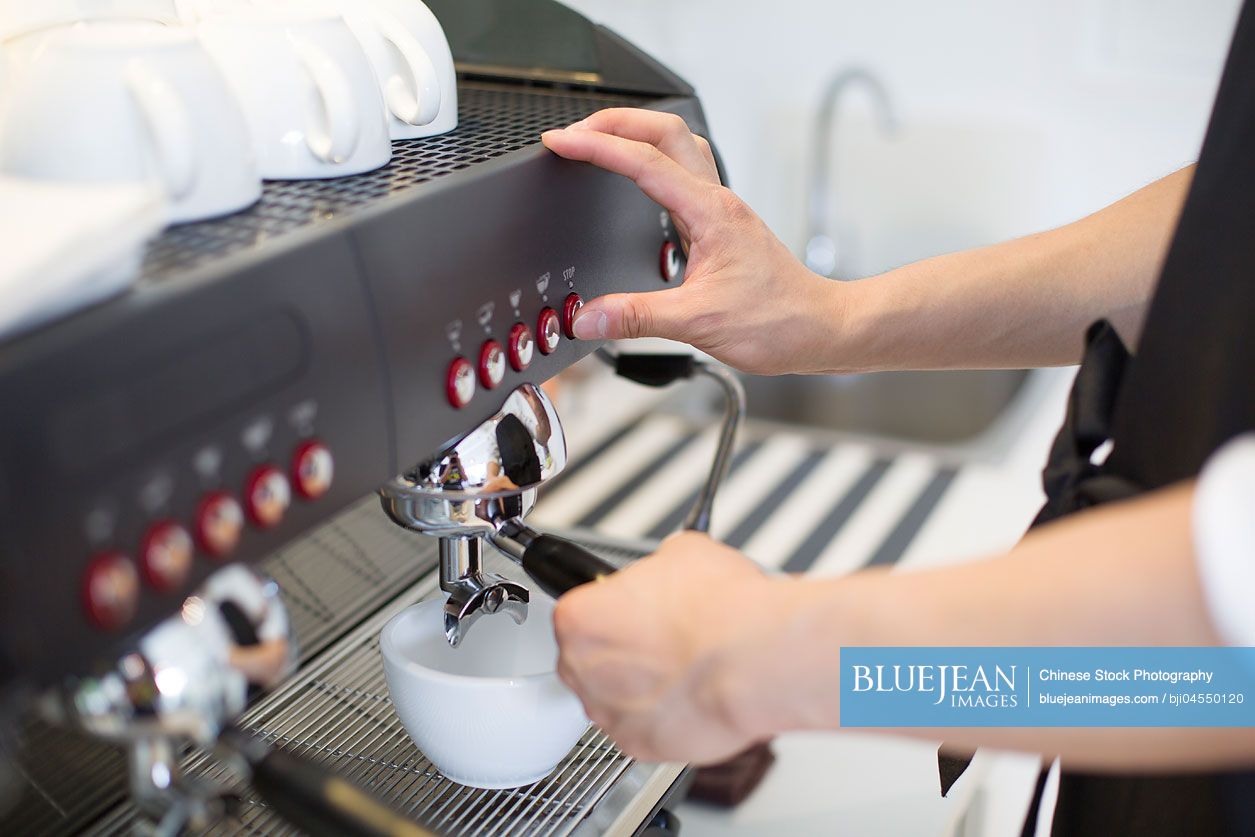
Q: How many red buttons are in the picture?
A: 11